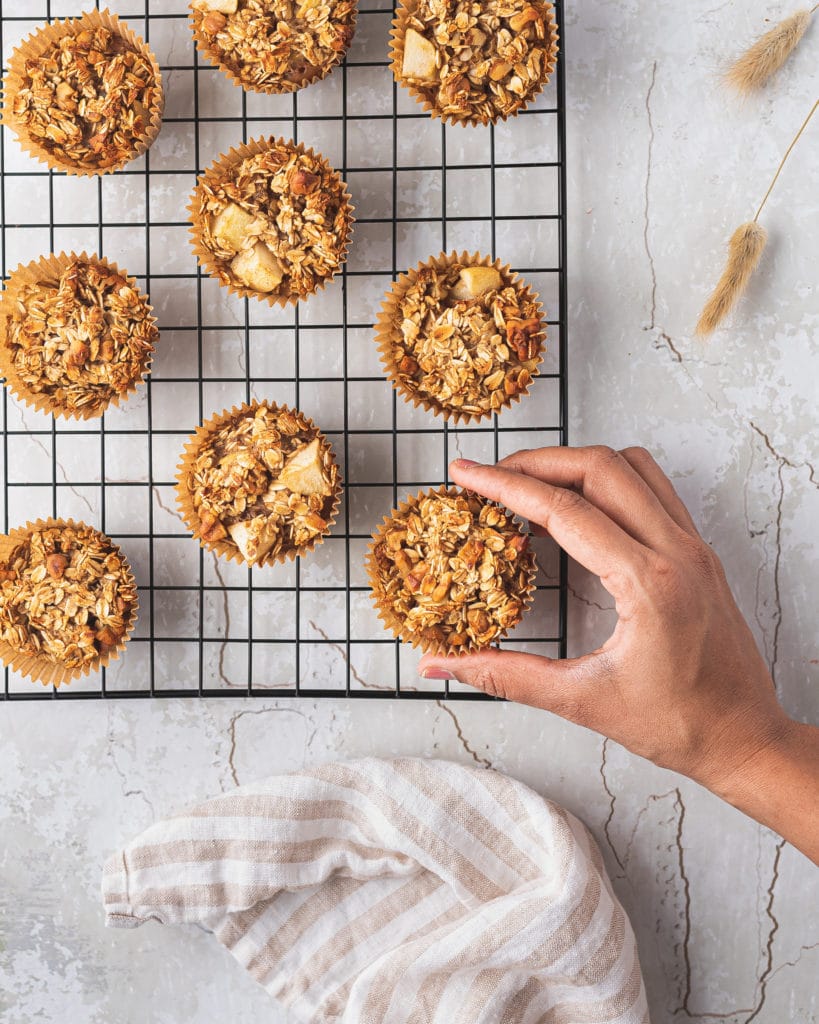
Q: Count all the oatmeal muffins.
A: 9